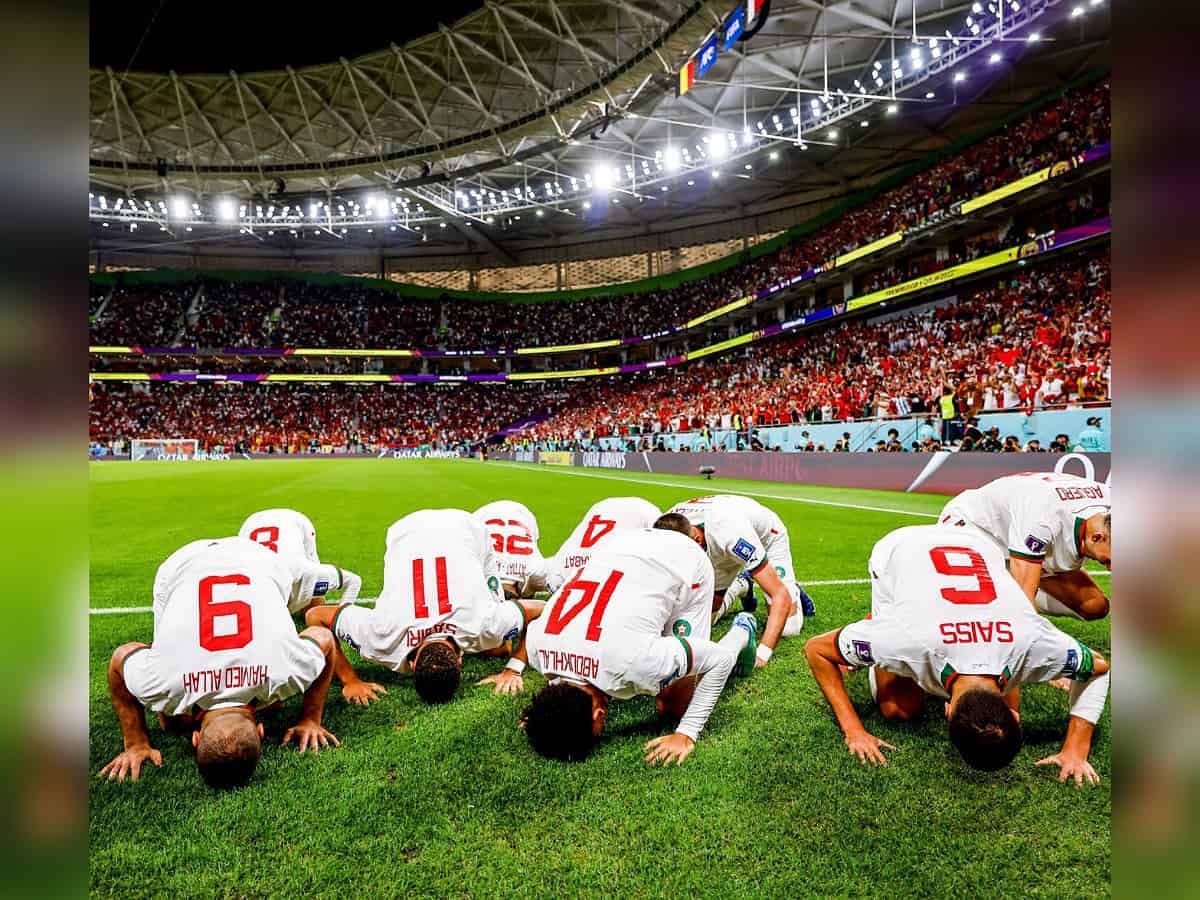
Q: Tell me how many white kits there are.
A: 9